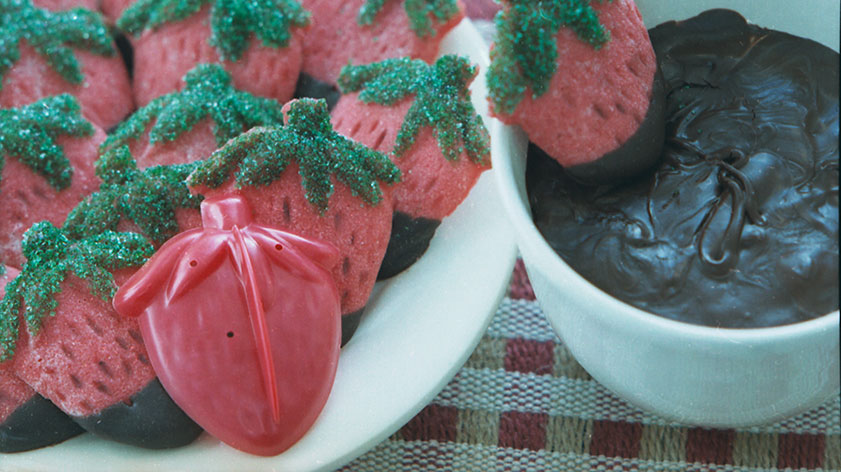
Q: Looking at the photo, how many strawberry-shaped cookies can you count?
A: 11